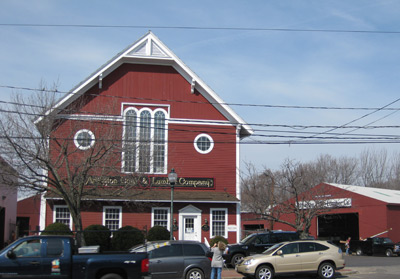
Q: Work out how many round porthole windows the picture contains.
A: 2